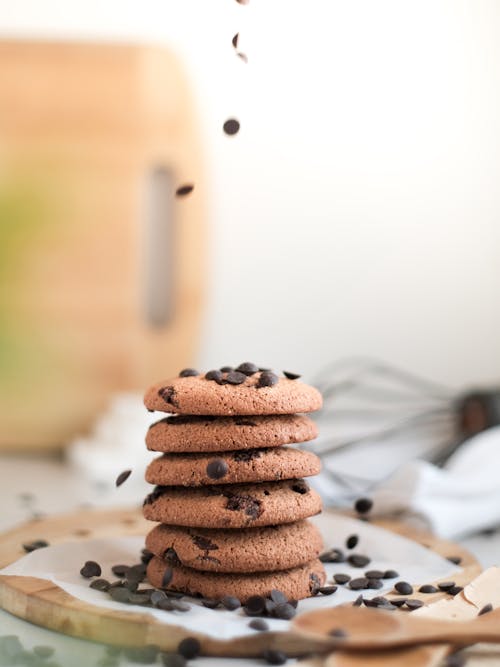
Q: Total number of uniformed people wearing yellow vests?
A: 0